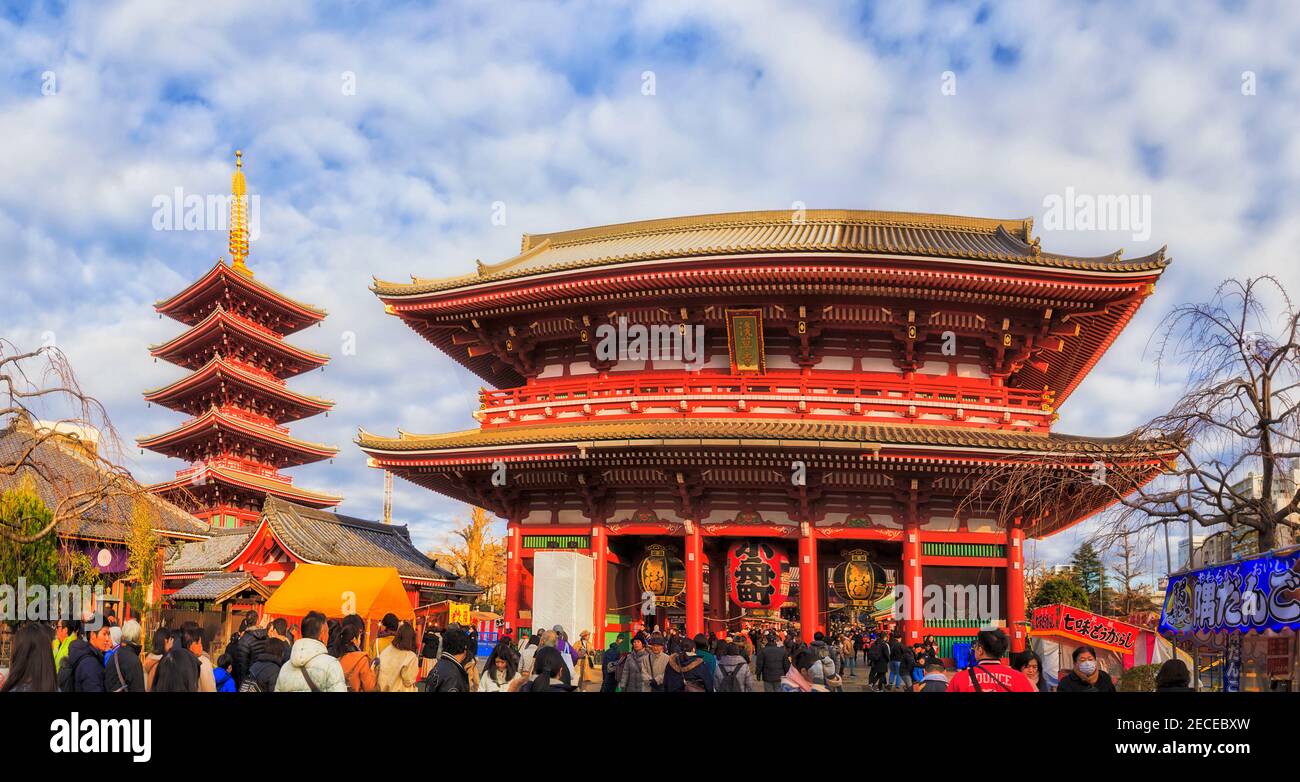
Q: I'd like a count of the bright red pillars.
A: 6